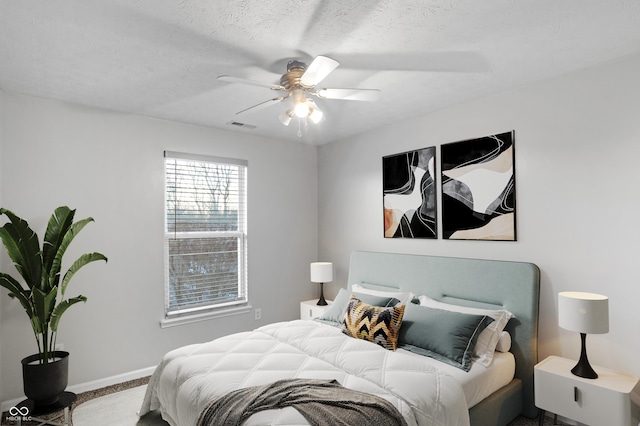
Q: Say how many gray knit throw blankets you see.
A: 1